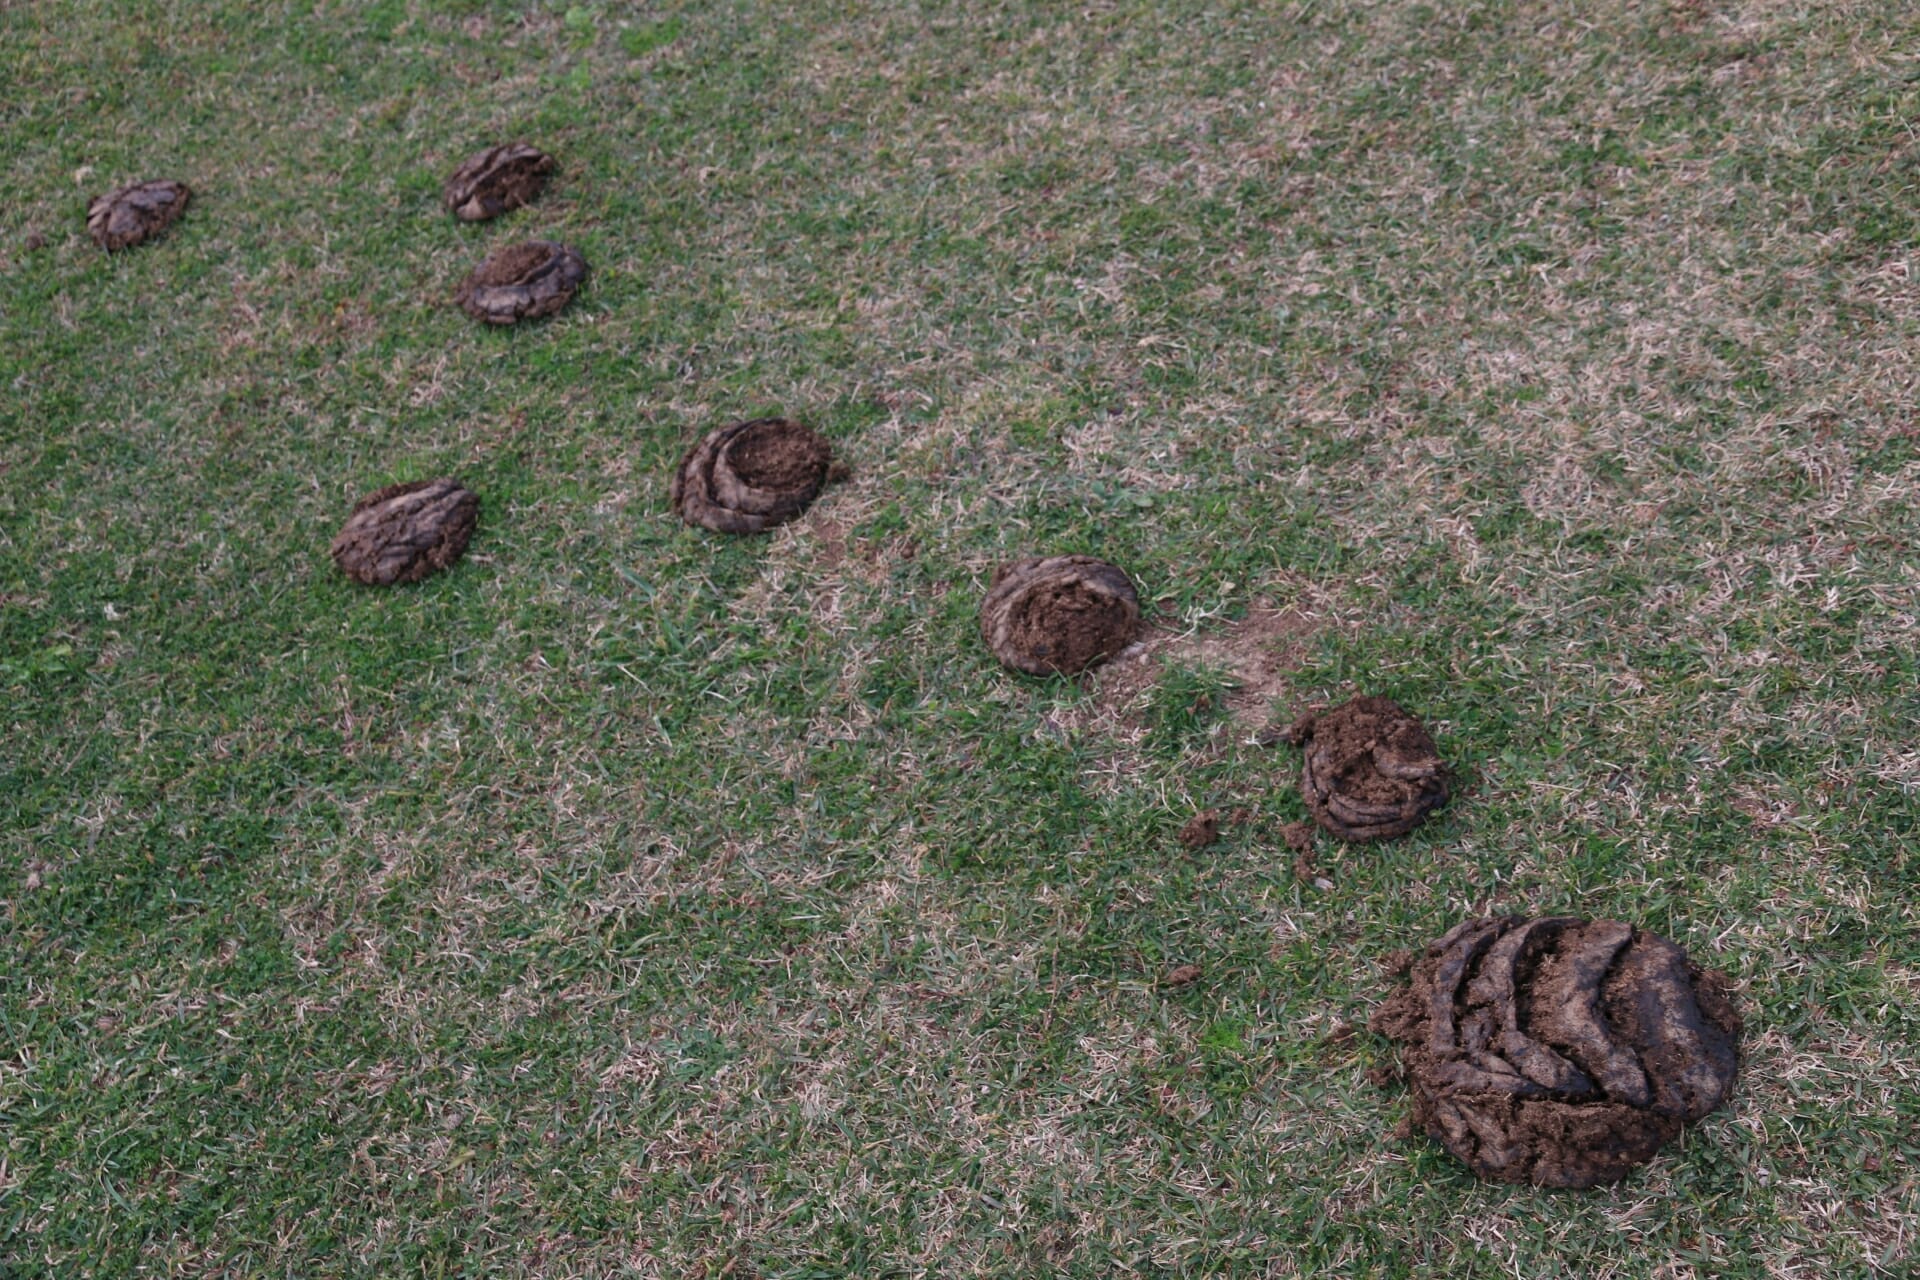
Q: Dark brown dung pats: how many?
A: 8